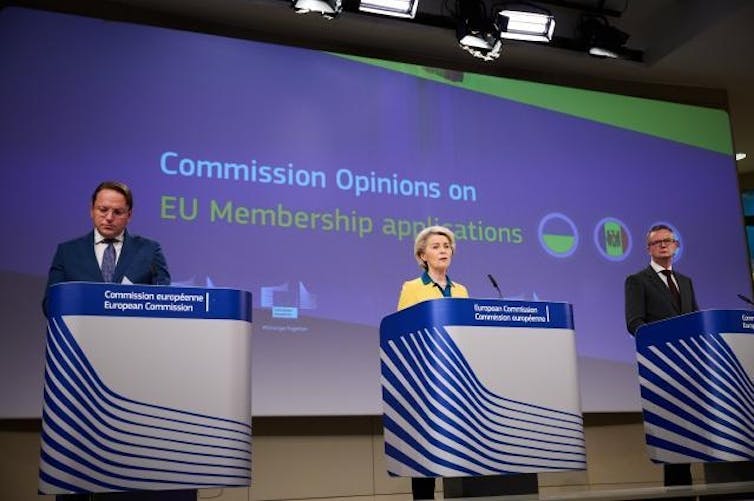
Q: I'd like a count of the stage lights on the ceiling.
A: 5